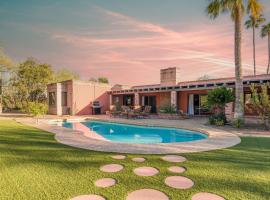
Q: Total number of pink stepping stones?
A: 11